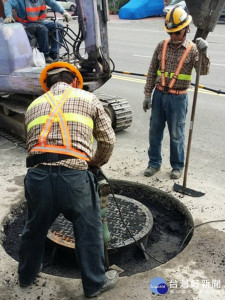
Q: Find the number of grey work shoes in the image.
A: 3